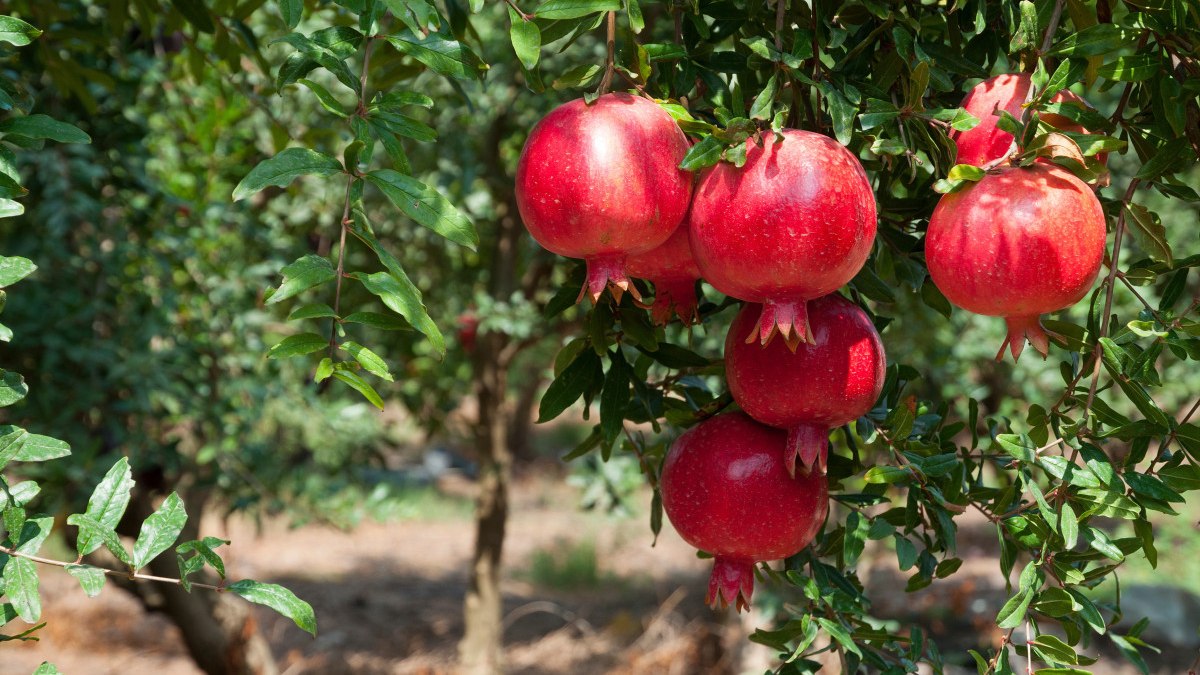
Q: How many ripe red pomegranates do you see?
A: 7